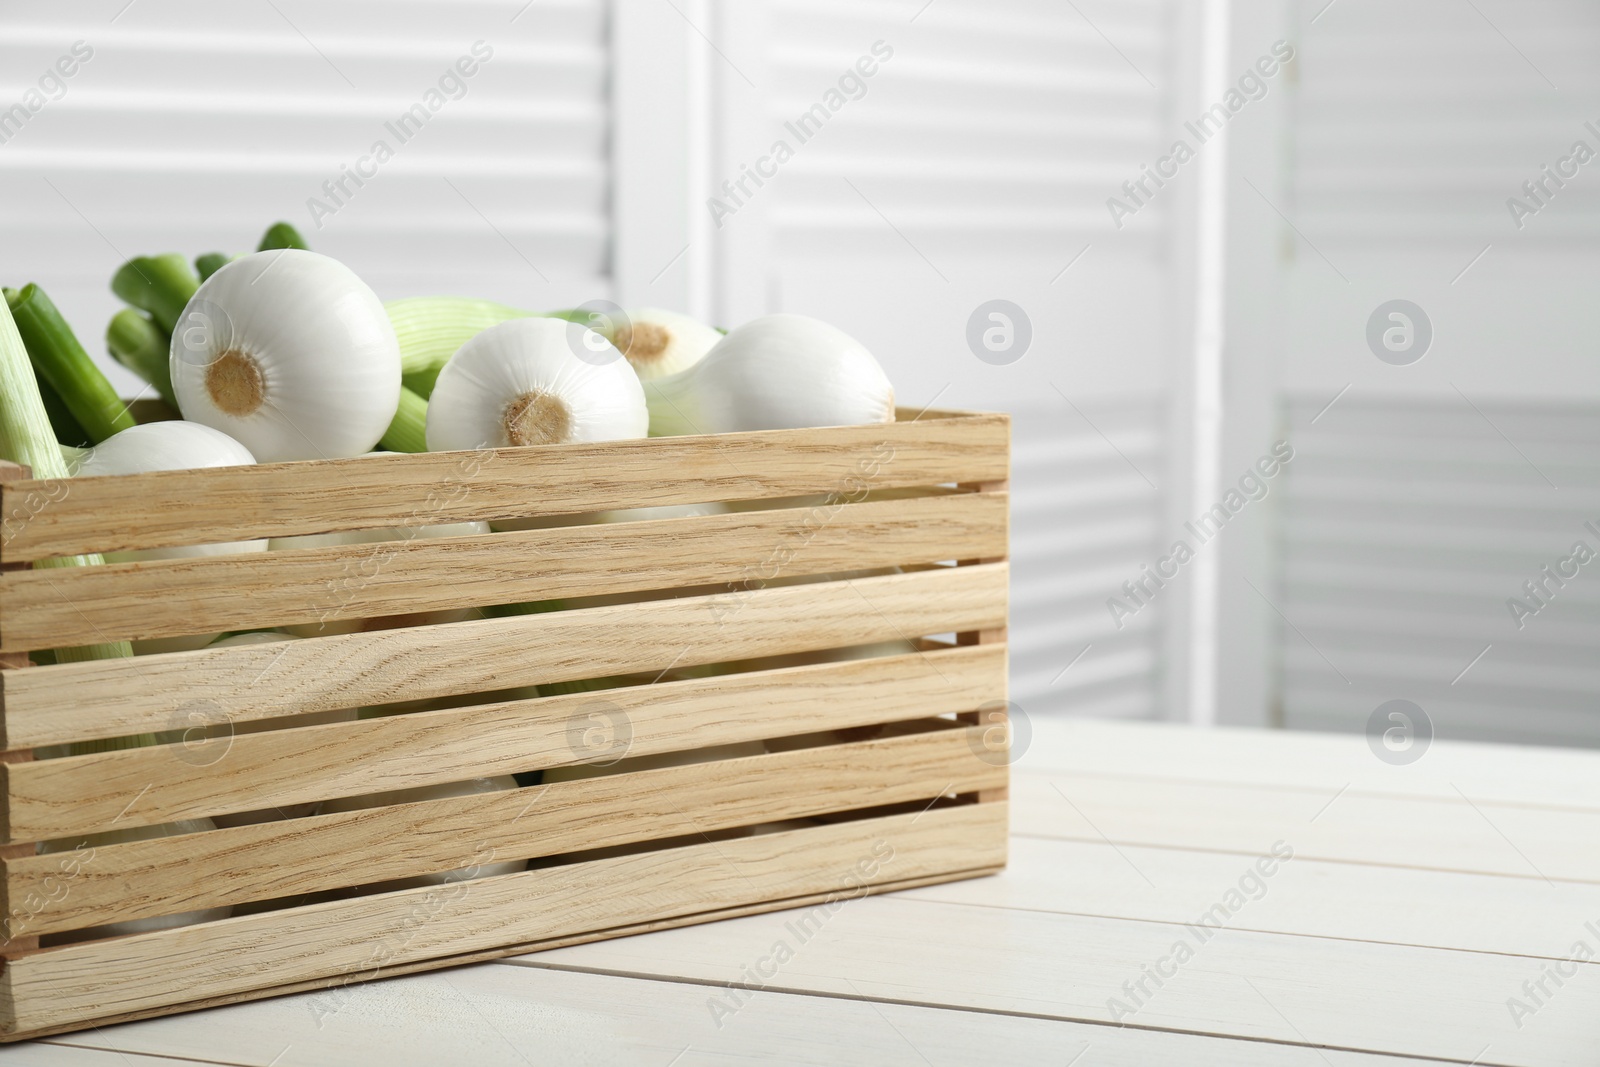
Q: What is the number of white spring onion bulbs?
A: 5